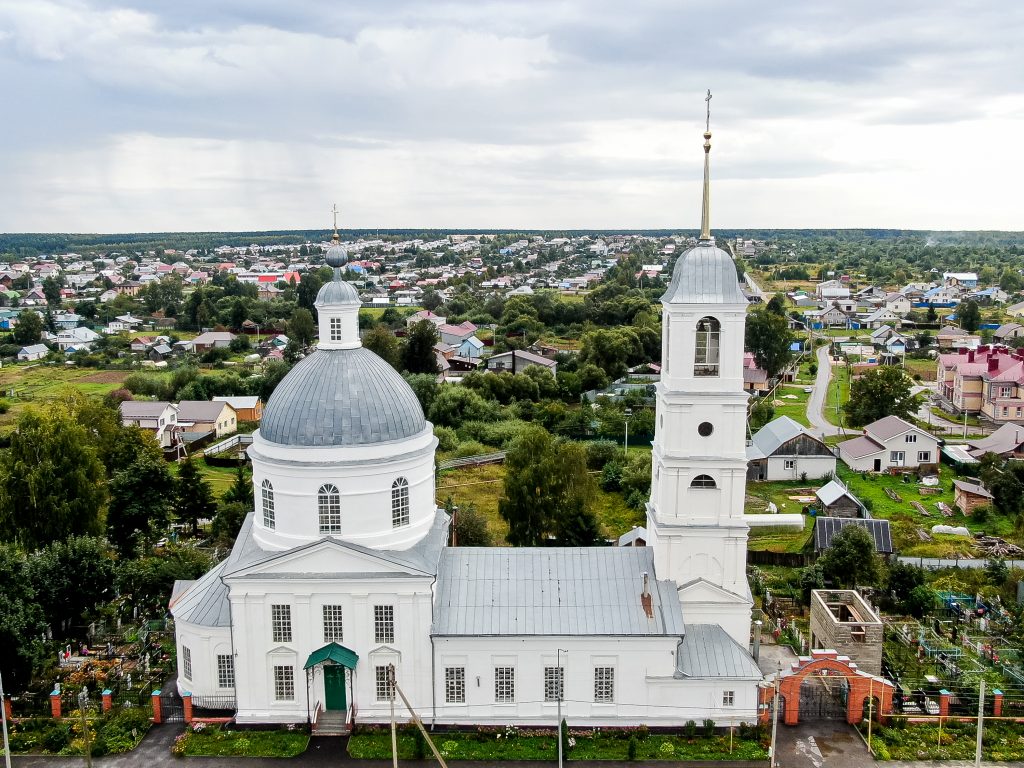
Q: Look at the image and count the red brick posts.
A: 7